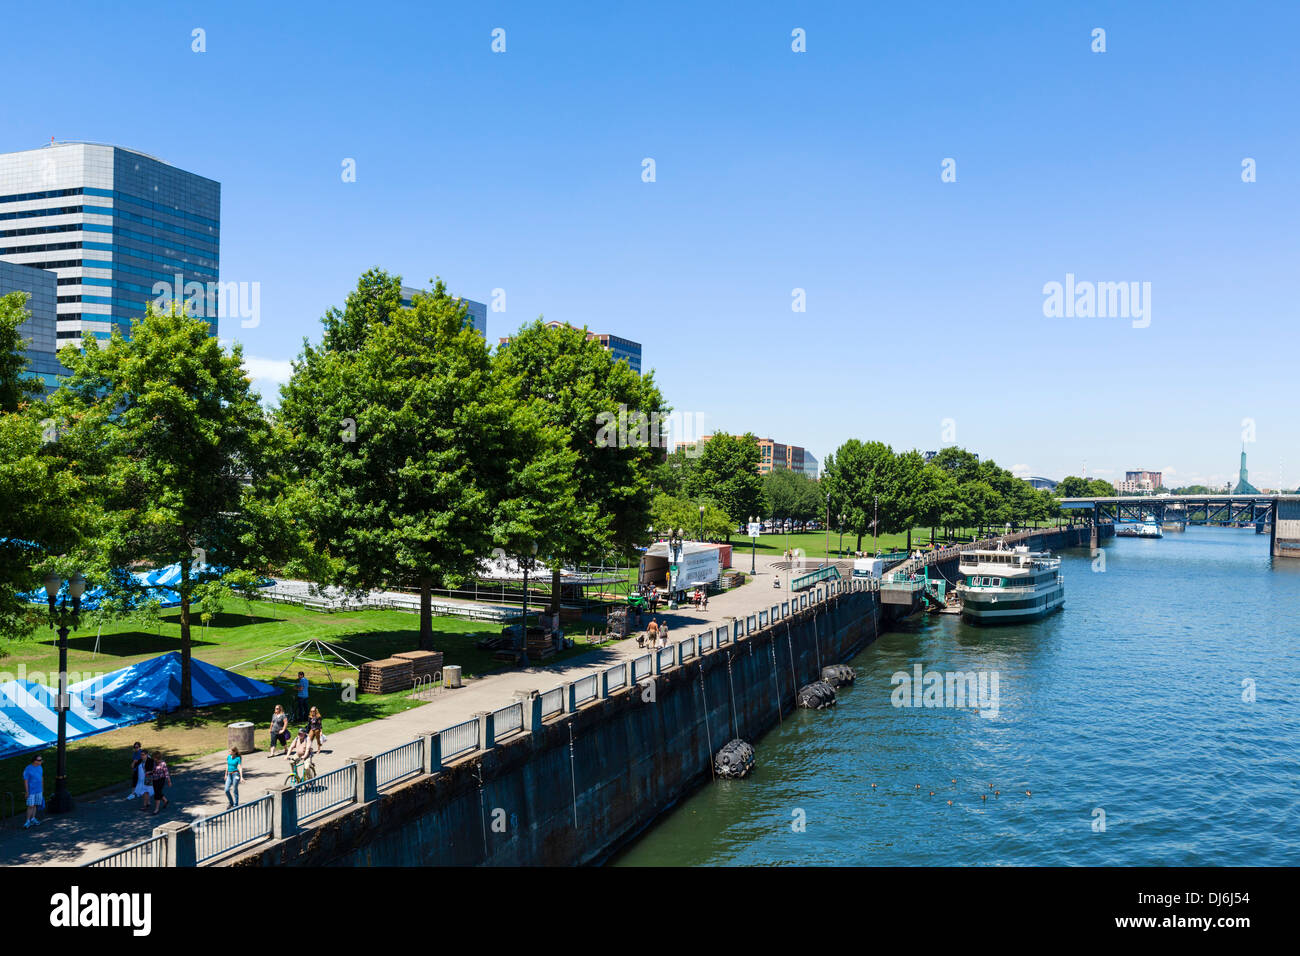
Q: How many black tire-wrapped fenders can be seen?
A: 3